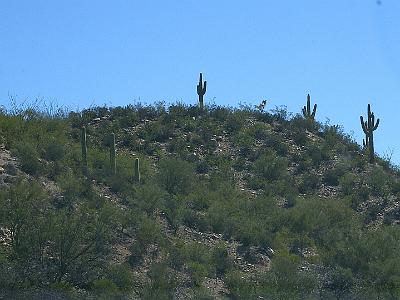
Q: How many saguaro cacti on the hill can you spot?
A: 6